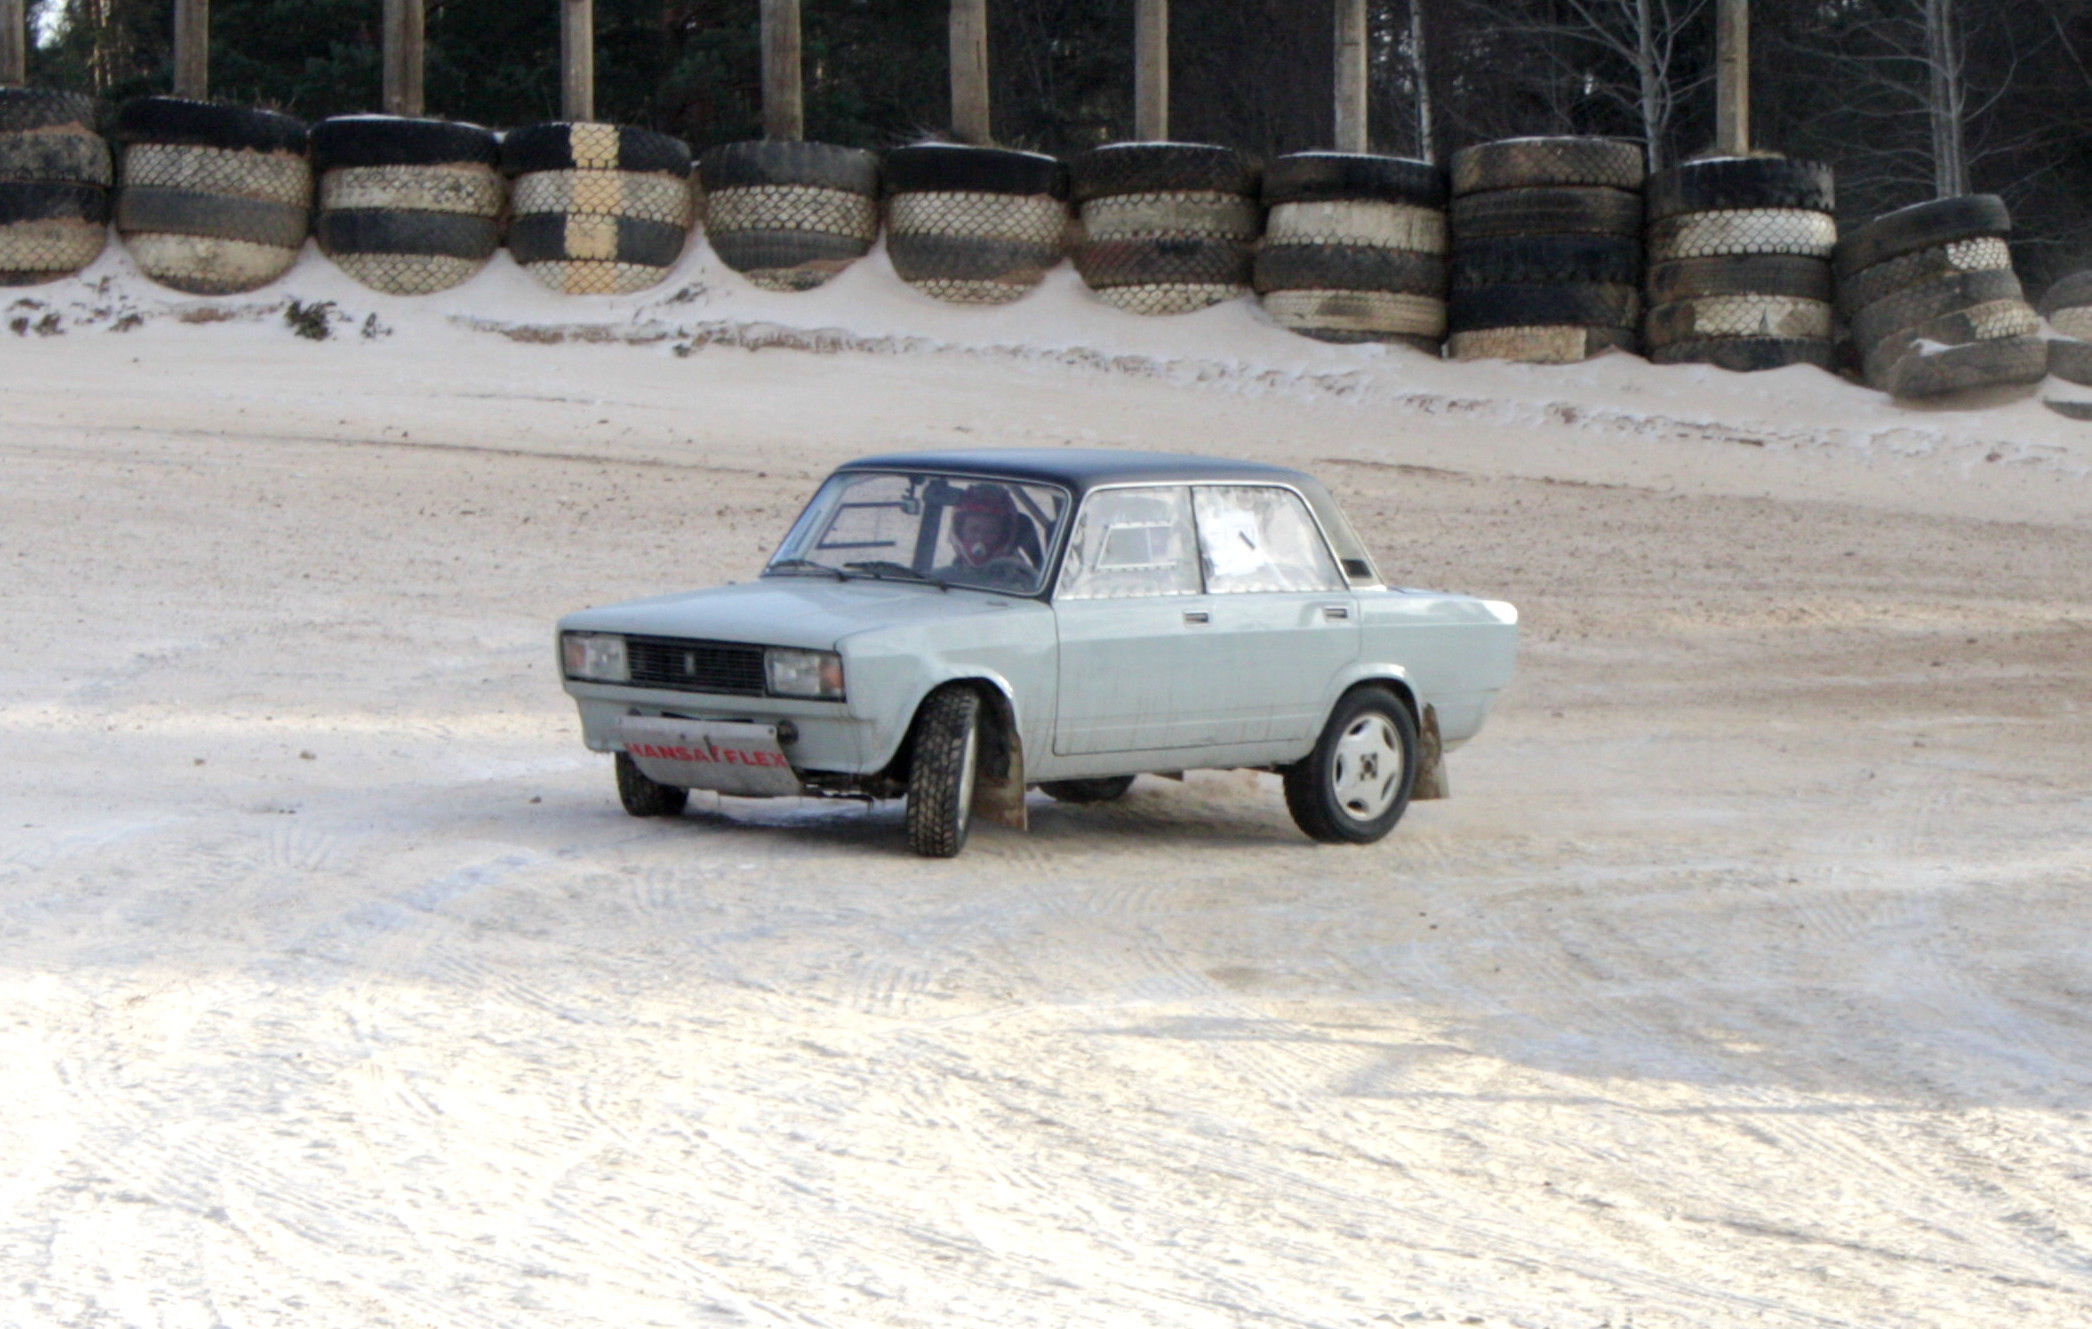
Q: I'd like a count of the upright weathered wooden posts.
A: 9